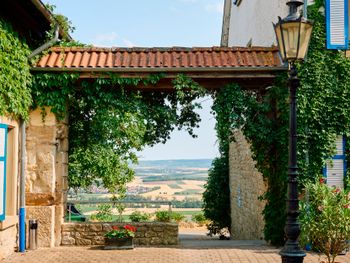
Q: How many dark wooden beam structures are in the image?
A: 1